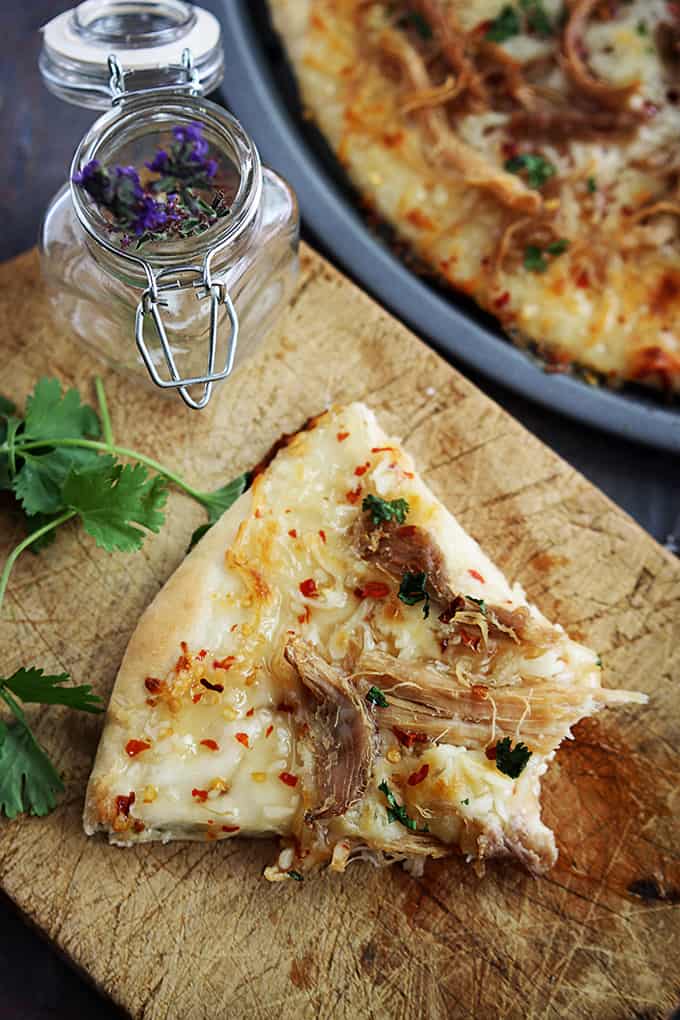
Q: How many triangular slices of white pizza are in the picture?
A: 1